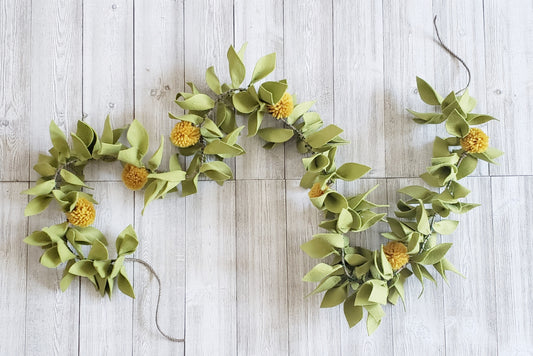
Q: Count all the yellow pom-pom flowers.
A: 7